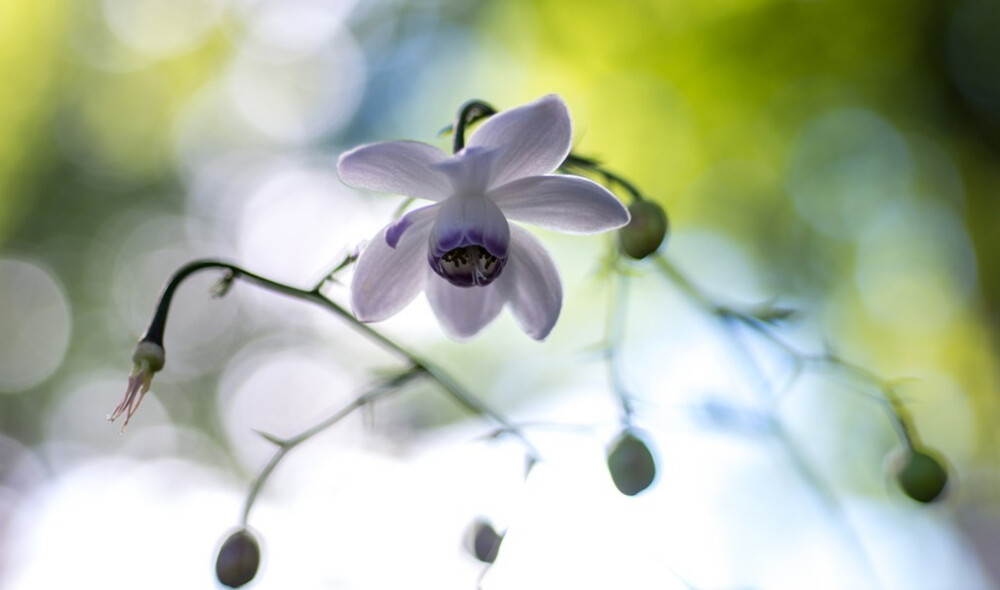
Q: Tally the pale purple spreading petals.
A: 6